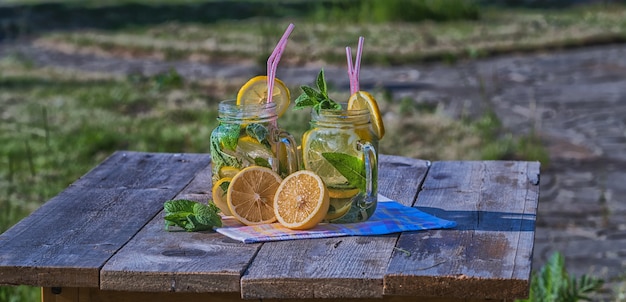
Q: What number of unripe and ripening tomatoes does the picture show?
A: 0